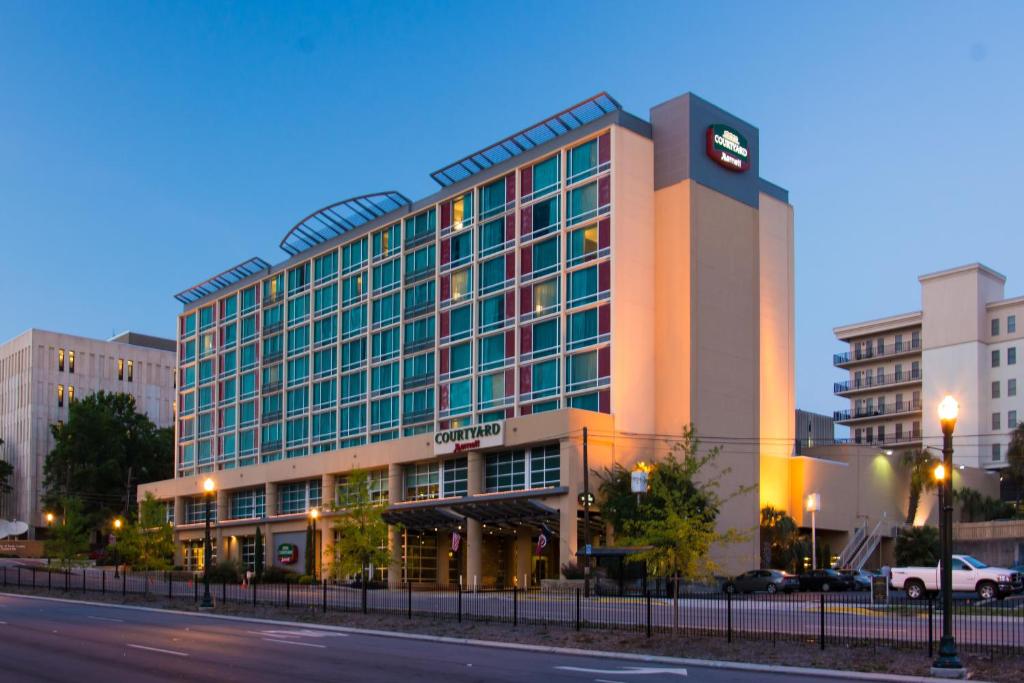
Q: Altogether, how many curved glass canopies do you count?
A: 1